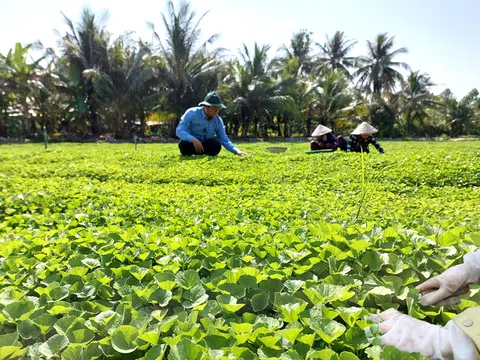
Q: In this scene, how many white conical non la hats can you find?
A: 2